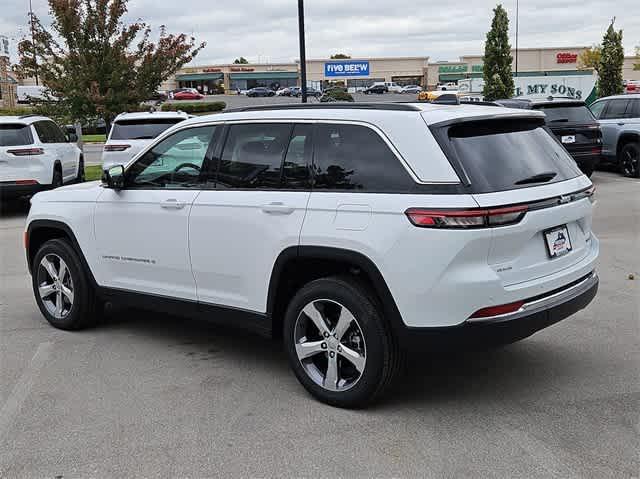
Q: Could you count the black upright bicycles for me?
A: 0